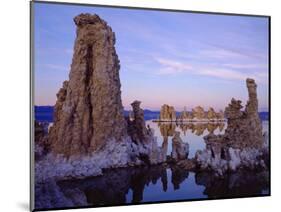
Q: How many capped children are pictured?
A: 0